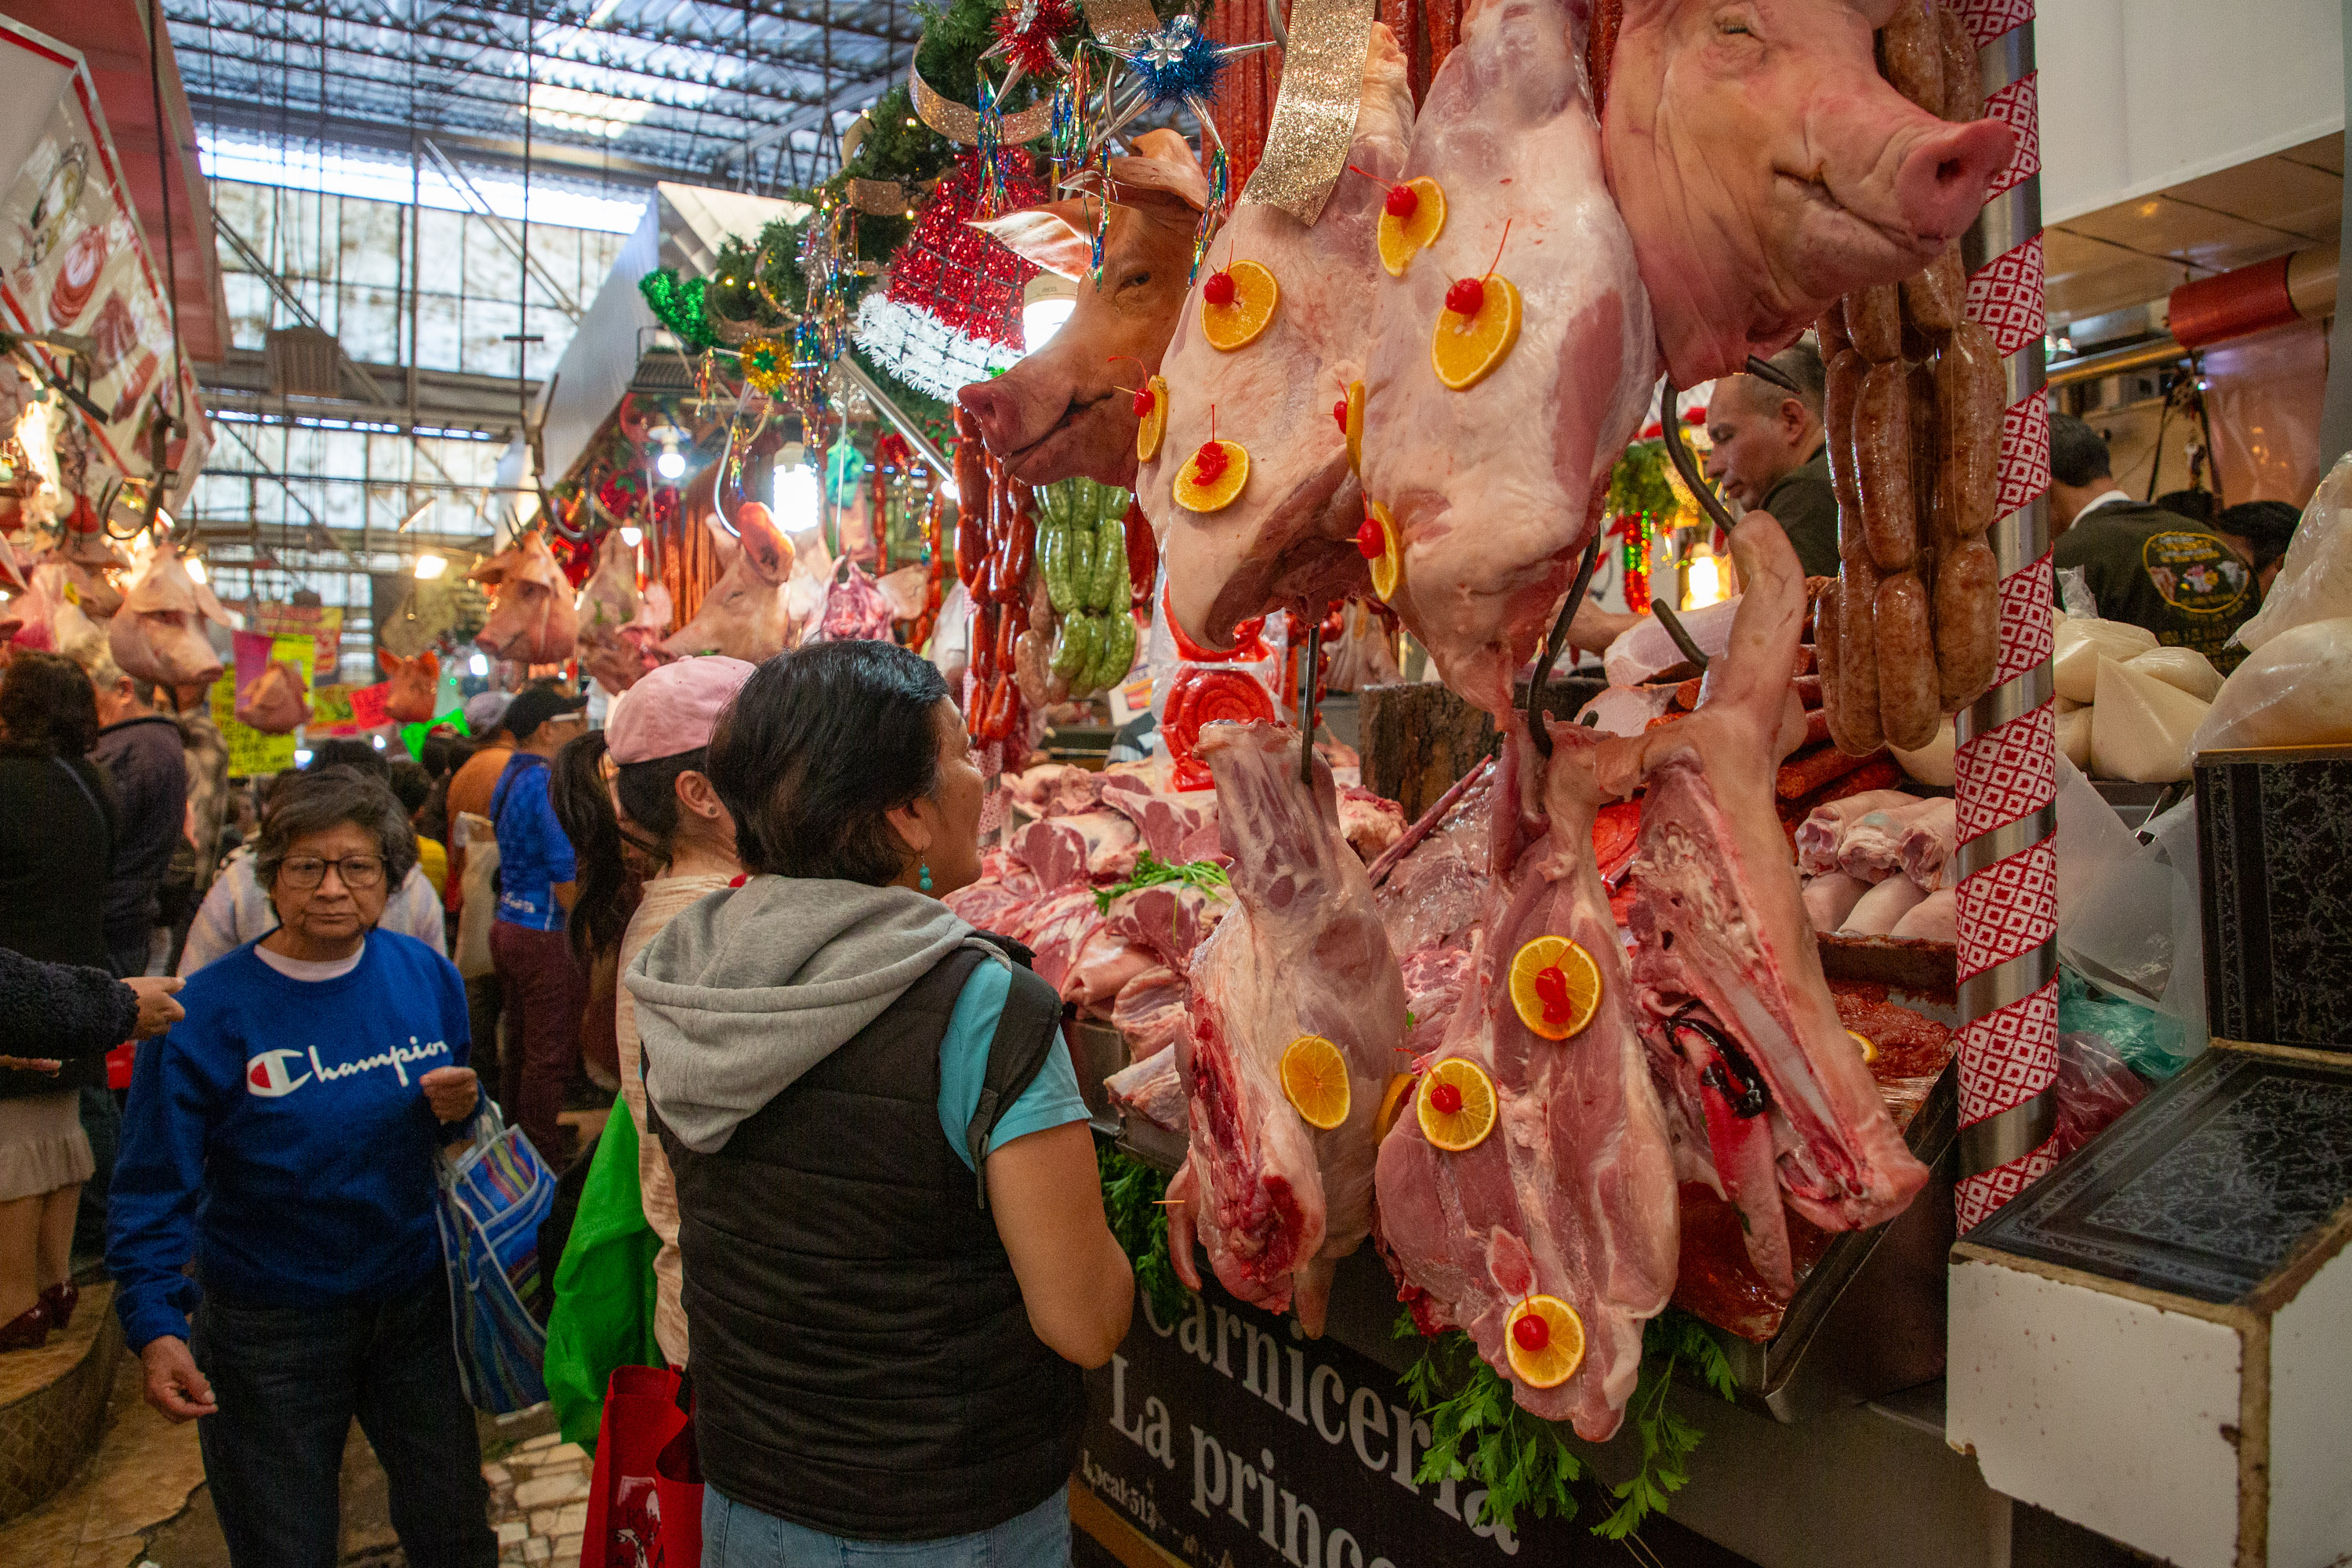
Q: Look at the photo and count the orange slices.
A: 13